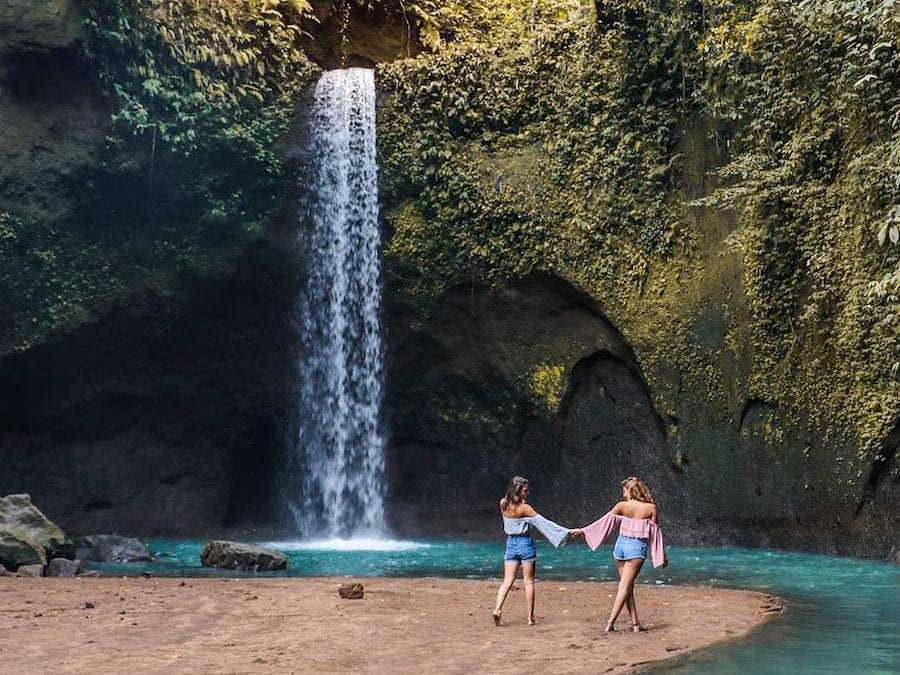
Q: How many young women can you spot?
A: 2